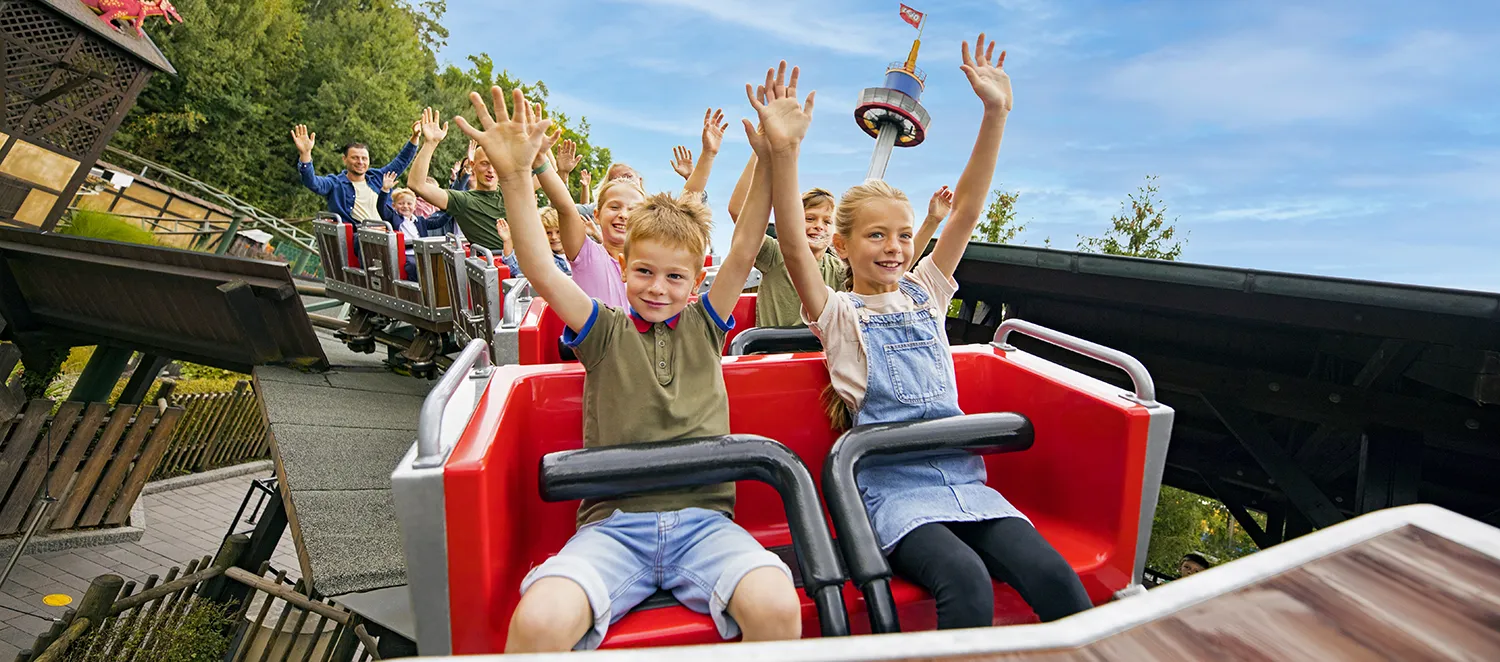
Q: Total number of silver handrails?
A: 7